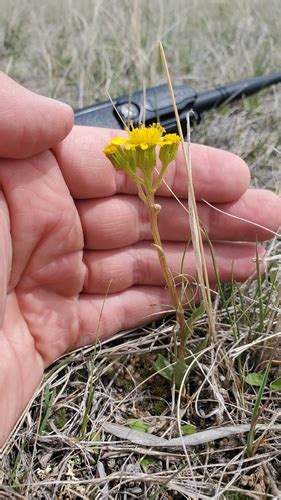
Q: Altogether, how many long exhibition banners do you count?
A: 0